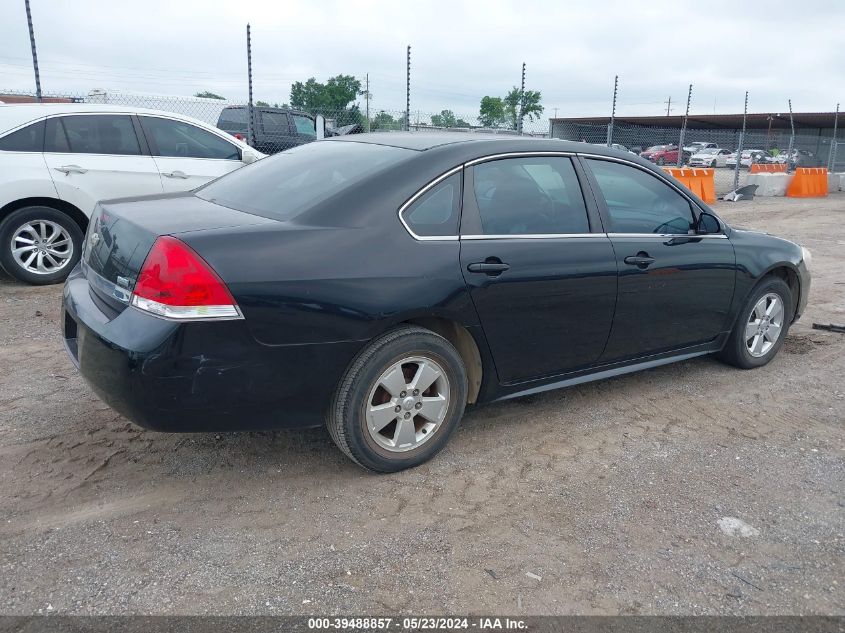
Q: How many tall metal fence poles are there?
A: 9